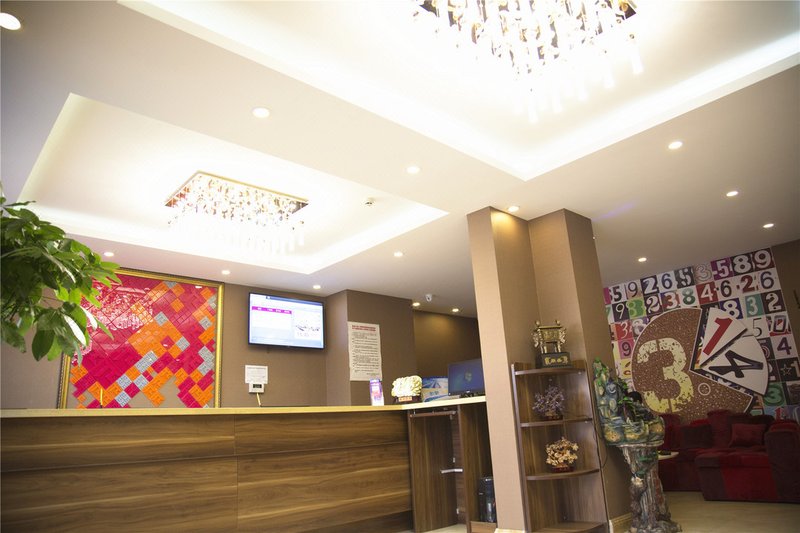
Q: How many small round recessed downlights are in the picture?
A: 14